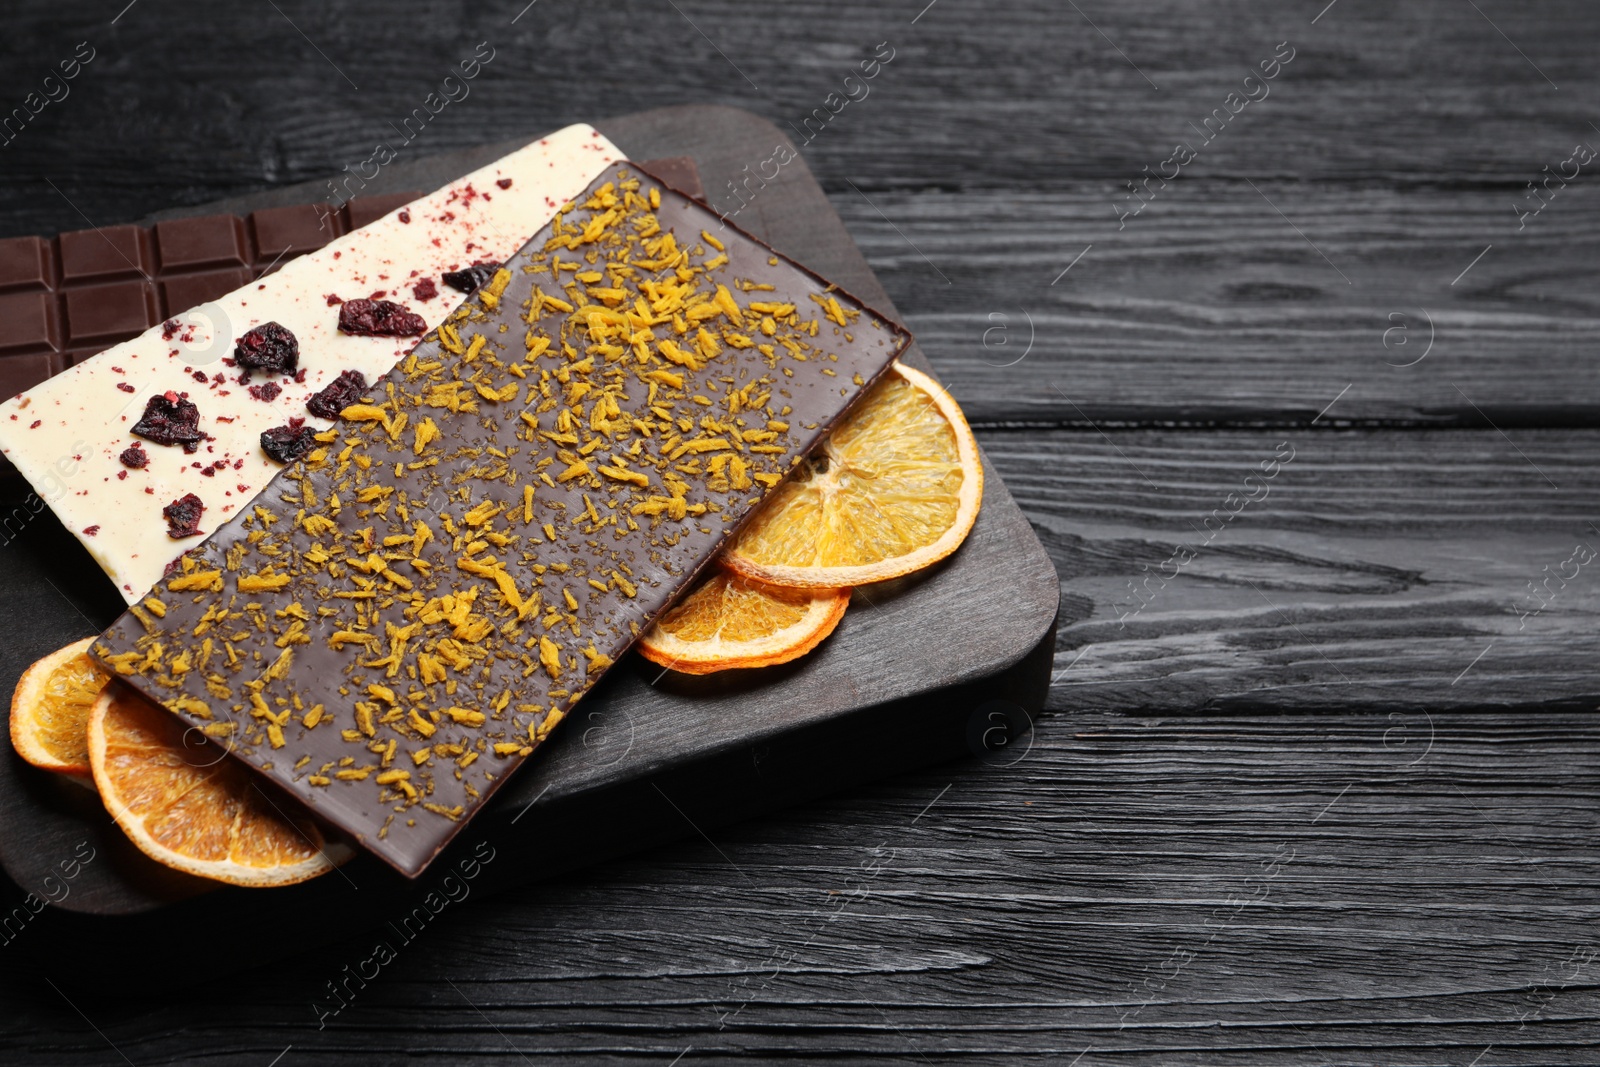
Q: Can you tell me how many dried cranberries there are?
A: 7